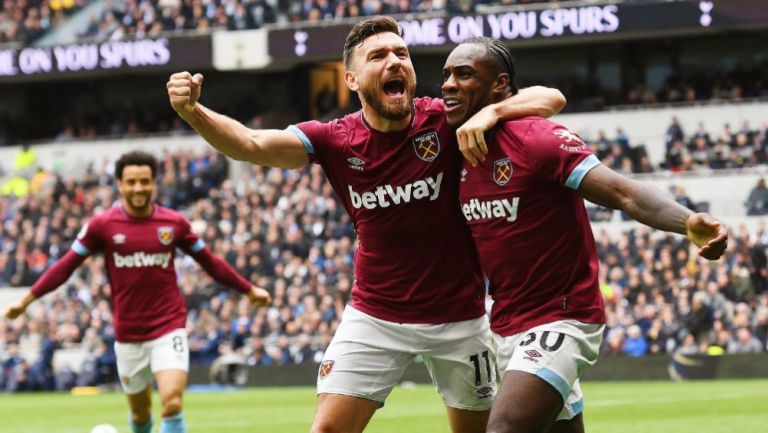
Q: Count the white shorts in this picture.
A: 3